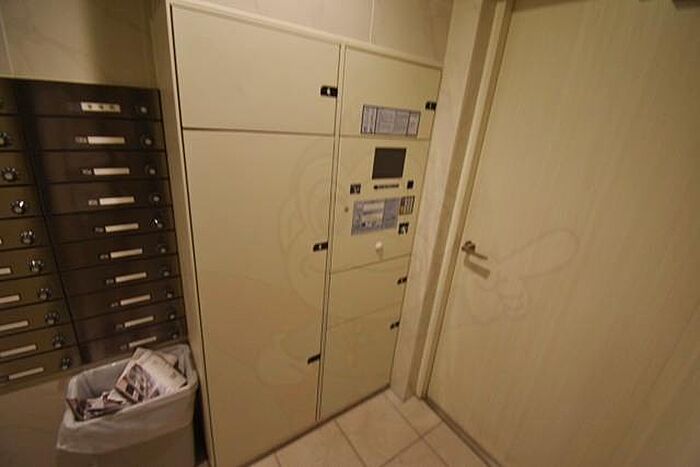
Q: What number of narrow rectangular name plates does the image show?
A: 15